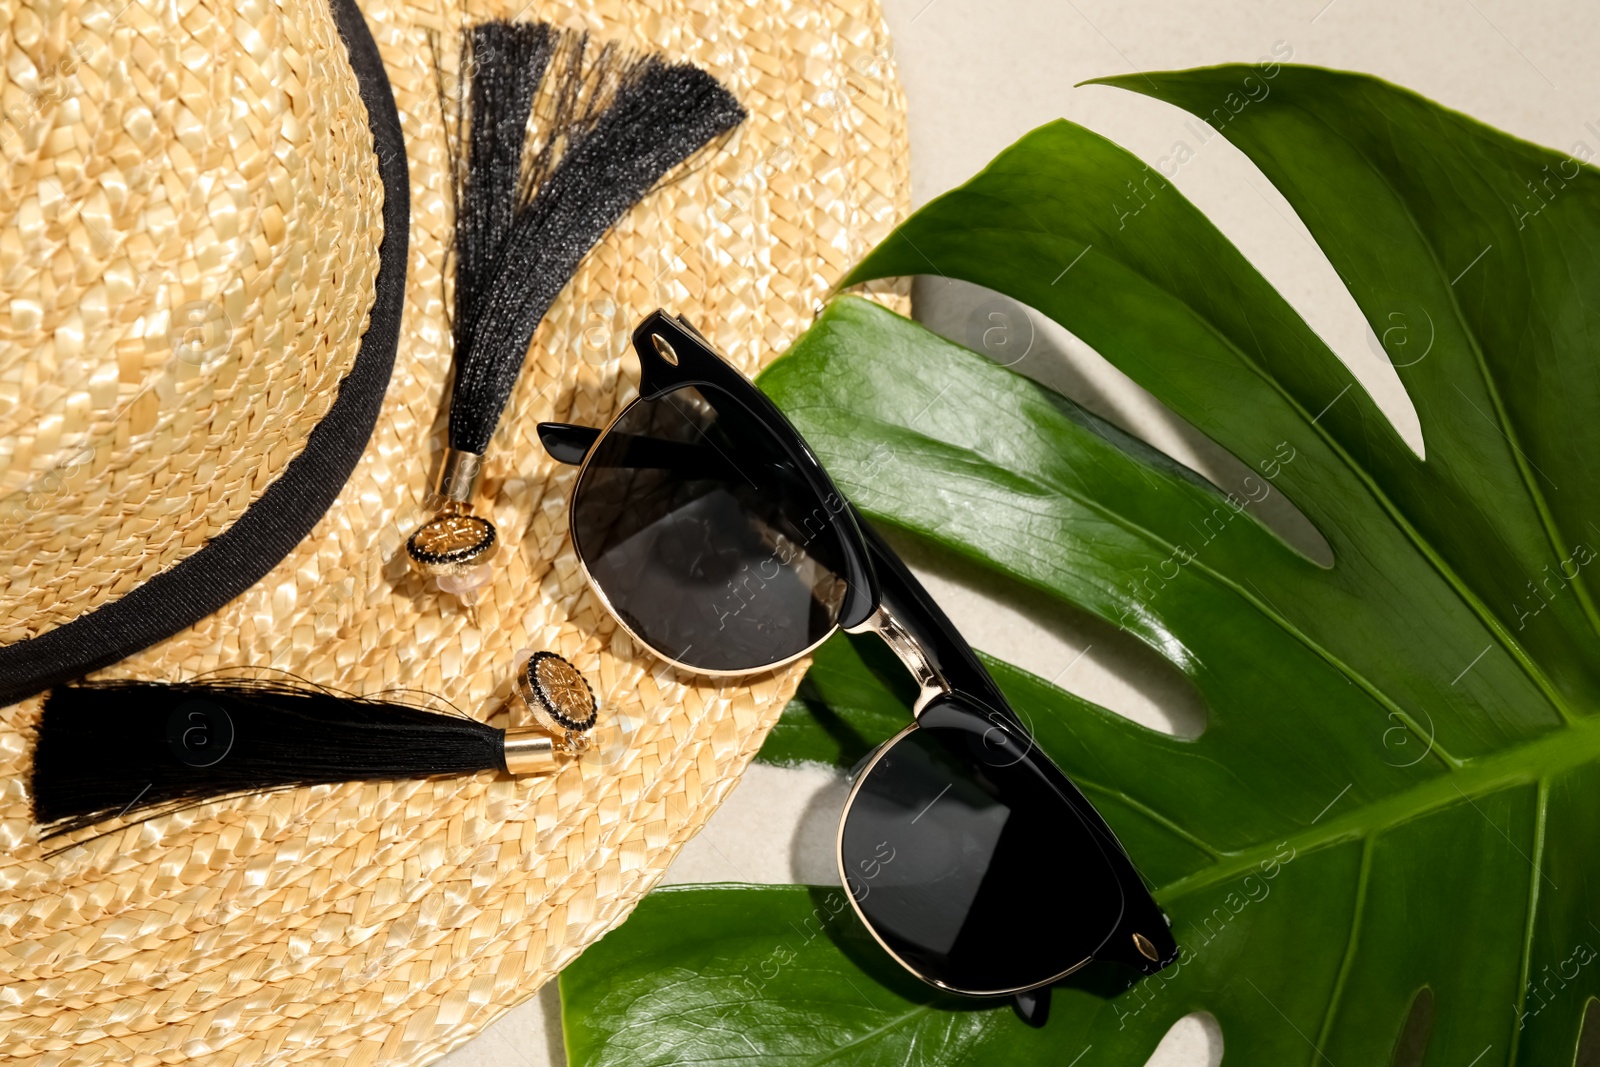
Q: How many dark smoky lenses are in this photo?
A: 2